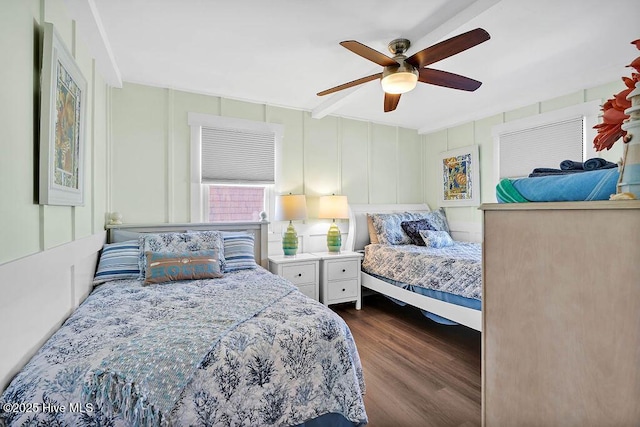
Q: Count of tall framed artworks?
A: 2